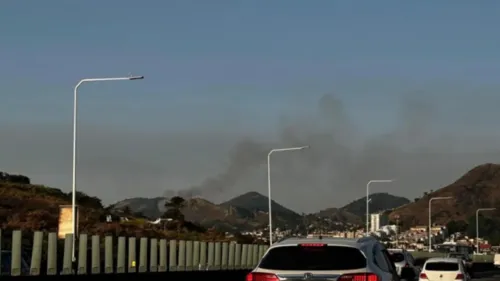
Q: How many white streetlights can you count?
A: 5